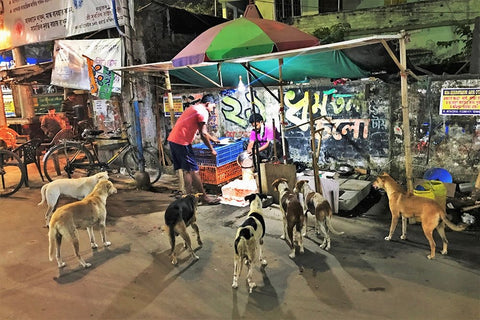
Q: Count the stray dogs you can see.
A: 7